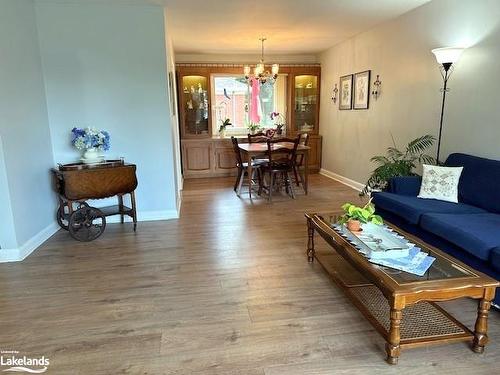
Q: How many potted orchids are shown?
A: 2